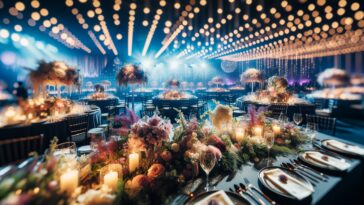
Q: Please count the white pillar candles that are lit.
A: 6